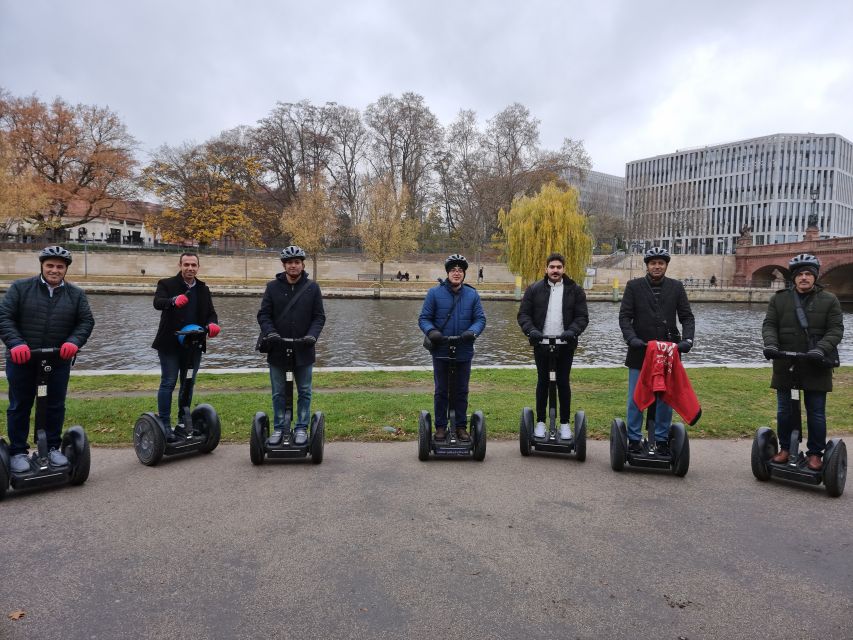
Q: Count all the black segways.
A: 7